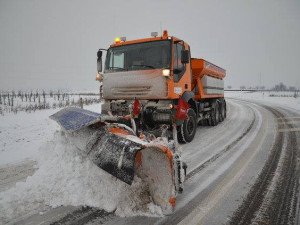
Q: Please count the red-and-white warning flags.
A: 2